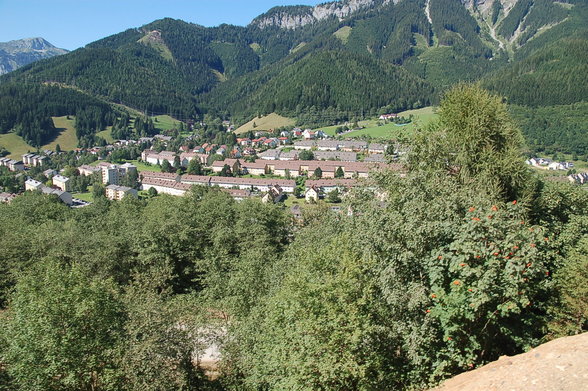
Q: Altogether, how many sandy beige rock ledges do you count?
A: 1